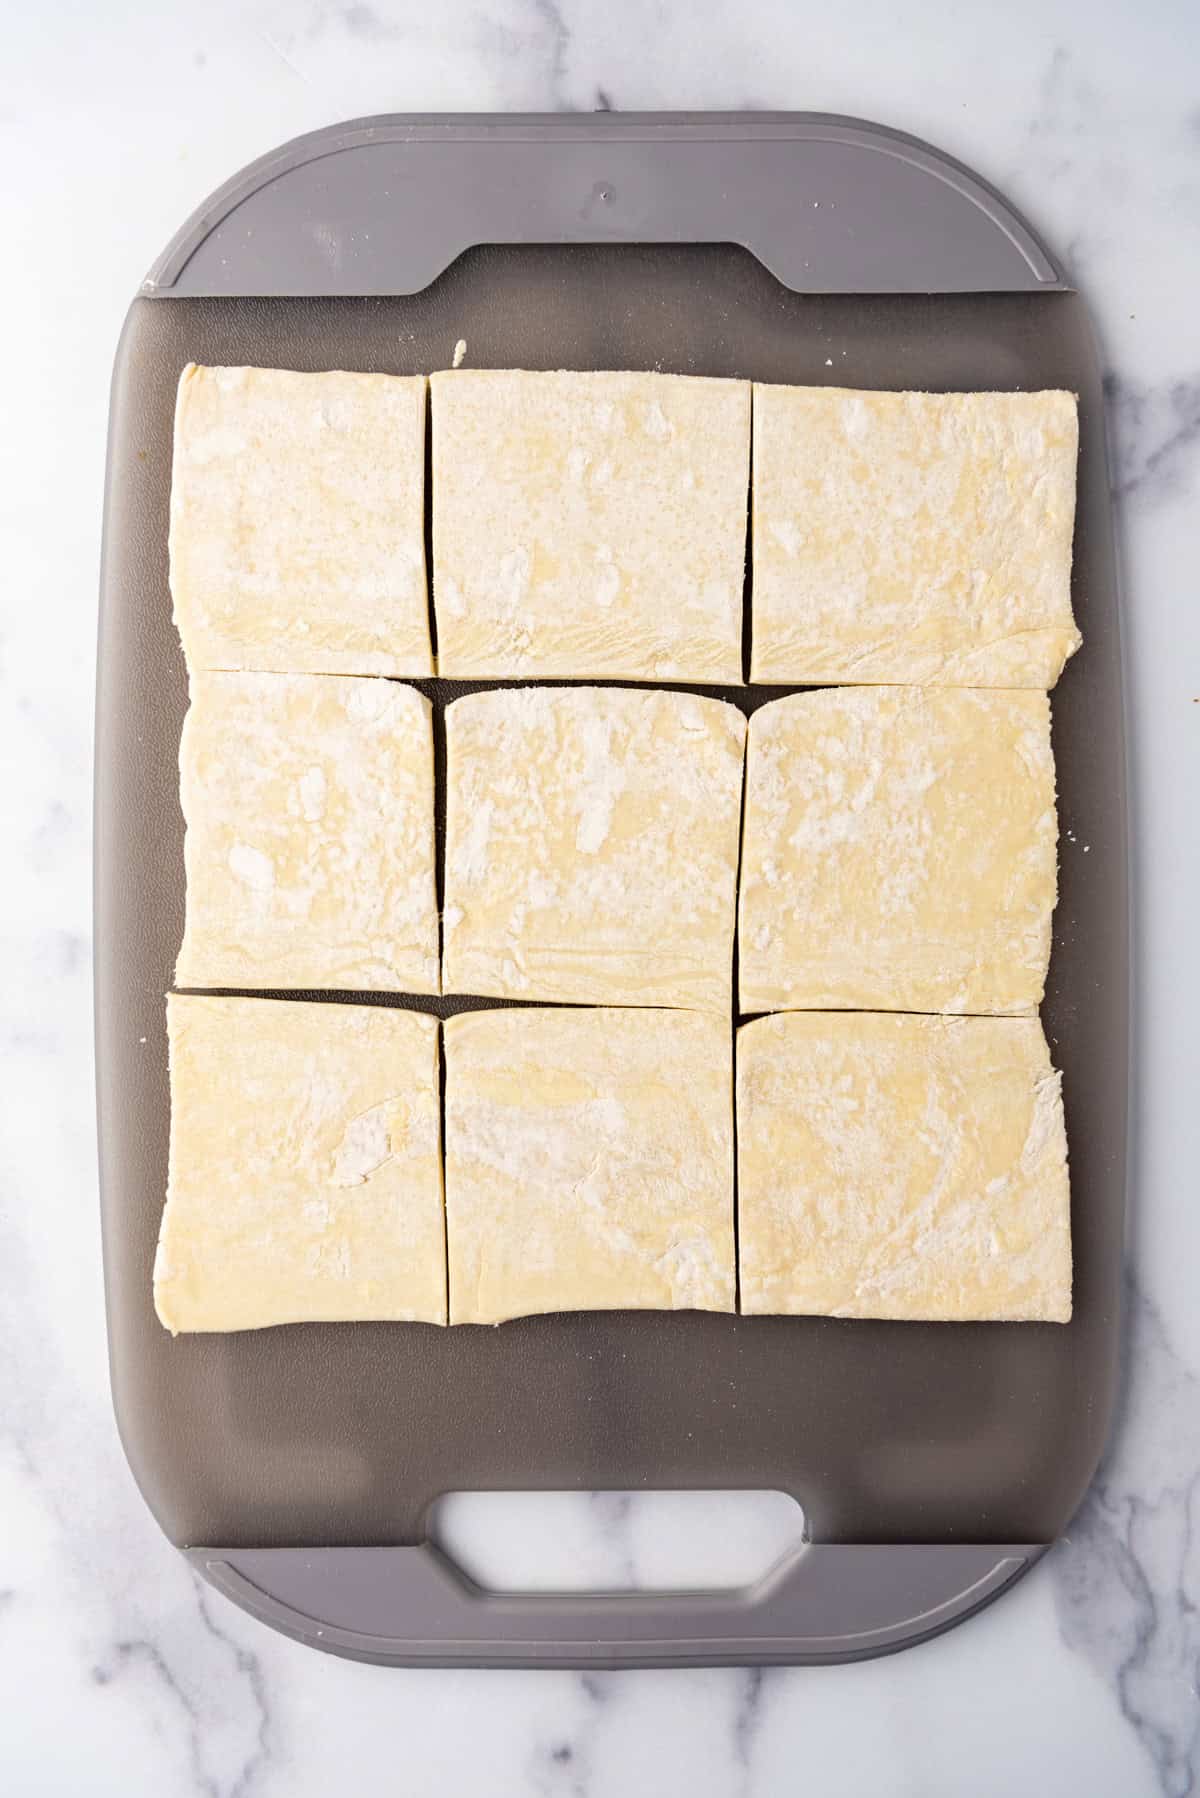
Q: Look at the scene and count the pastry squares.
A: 9